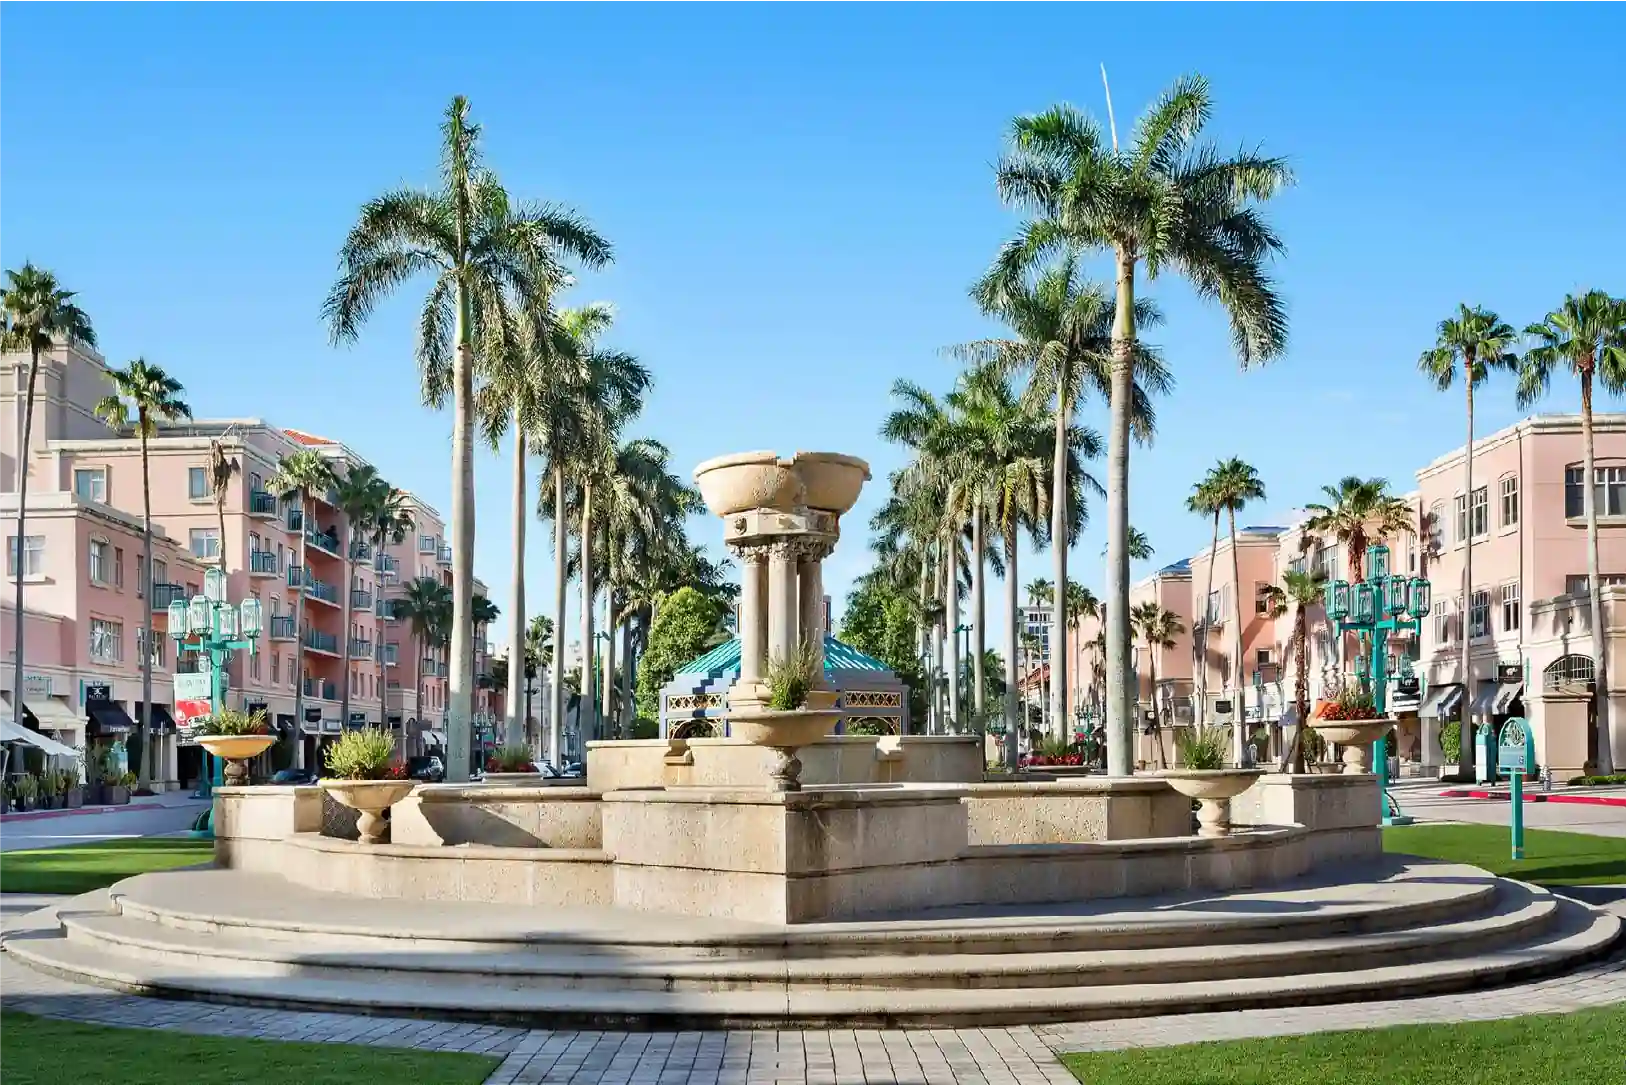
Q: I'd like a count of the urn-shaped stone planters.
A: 5